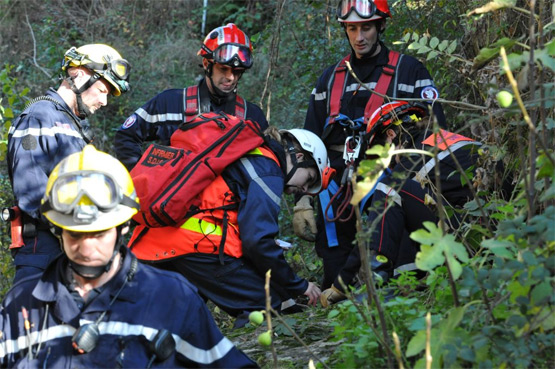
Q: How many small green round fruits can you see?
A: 3